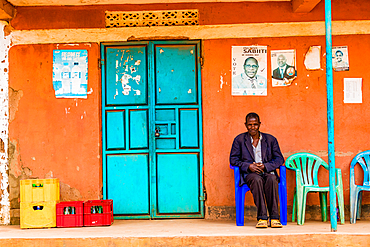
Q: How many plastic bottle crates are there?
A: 4